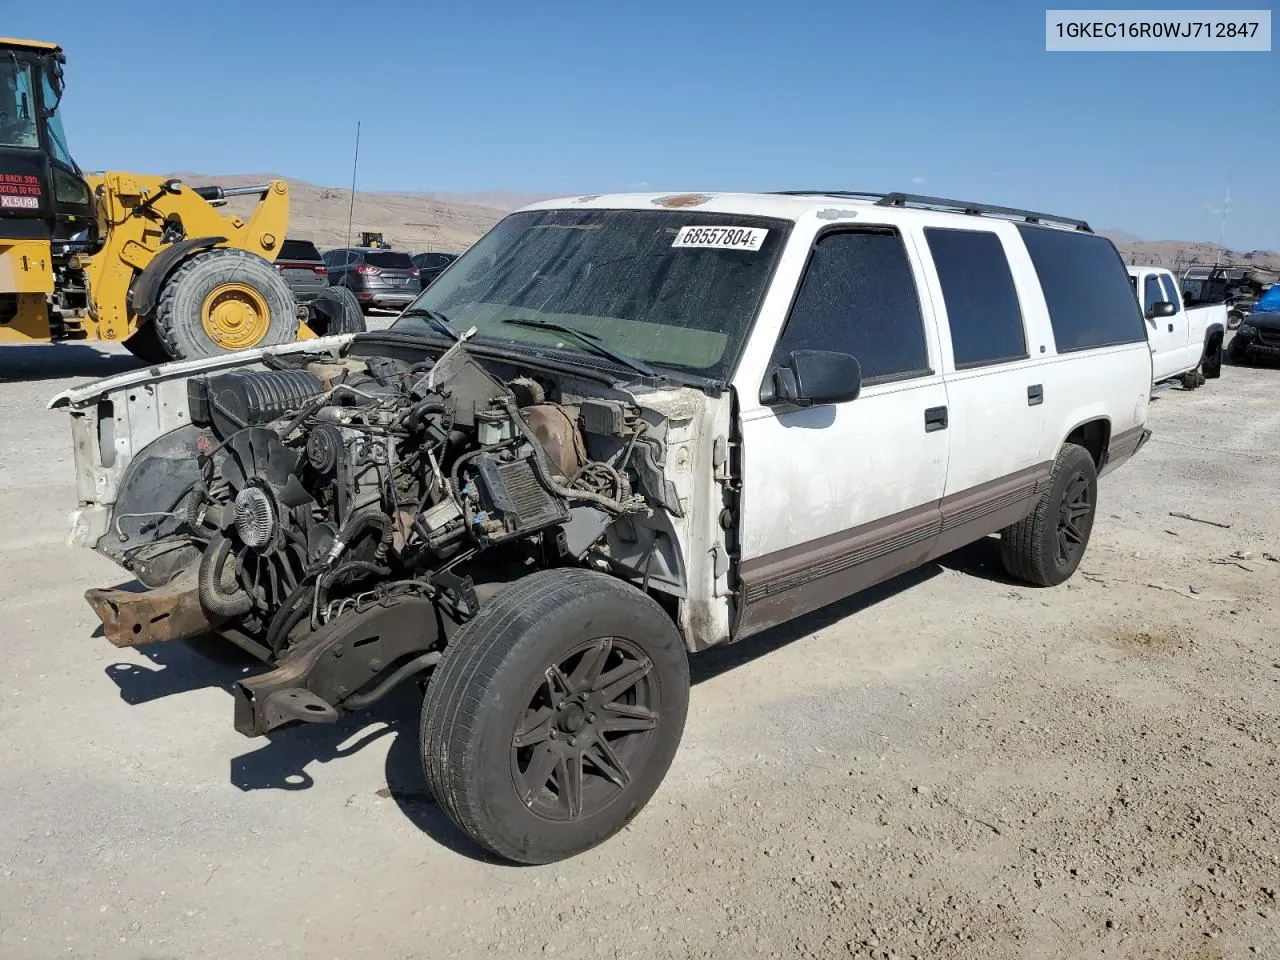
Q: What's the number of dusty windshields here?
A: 1